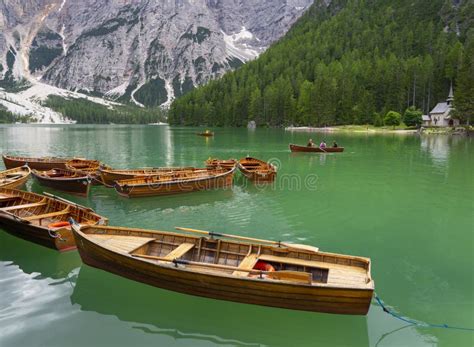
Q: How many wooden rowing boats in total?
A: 12